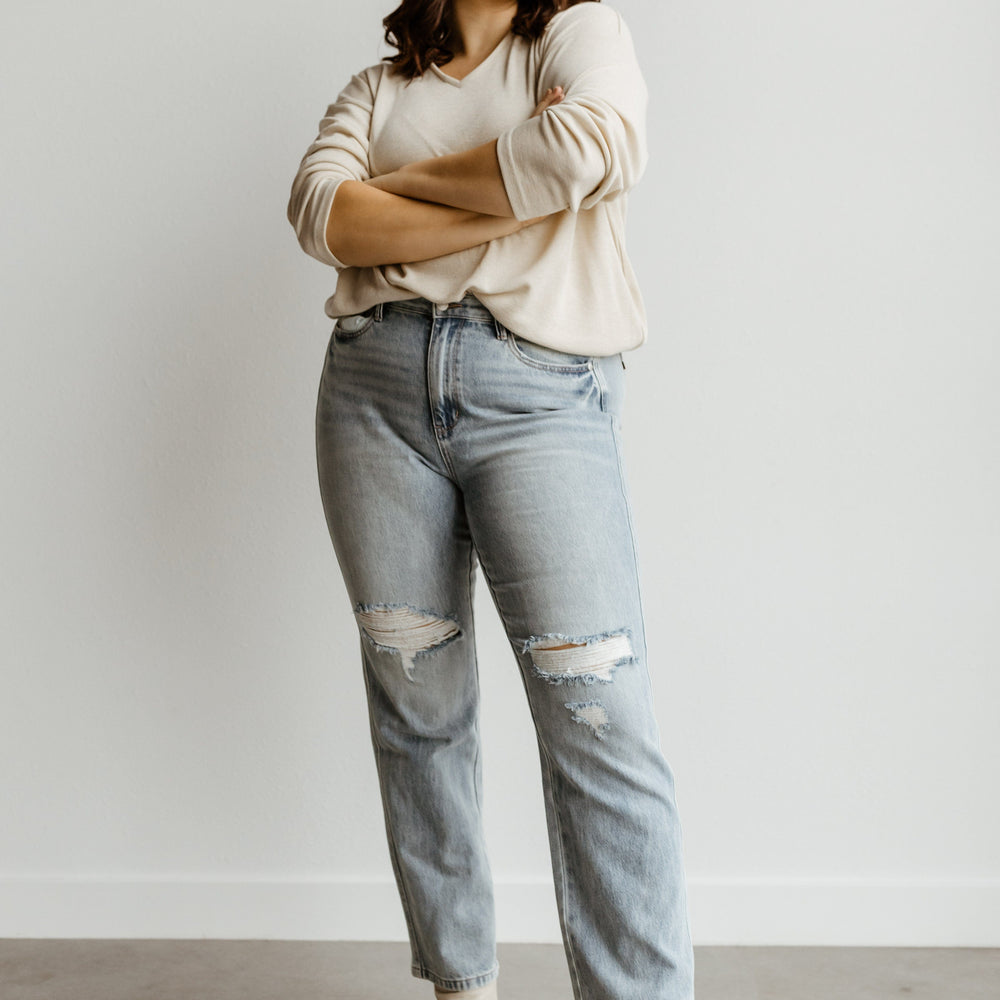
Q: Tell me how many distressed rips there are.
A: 3